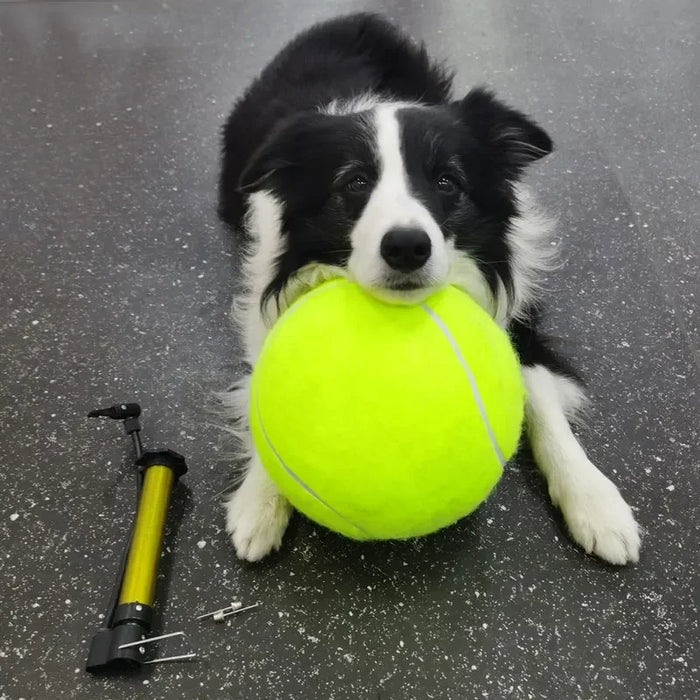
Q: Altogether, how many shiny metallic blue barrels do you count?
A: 0